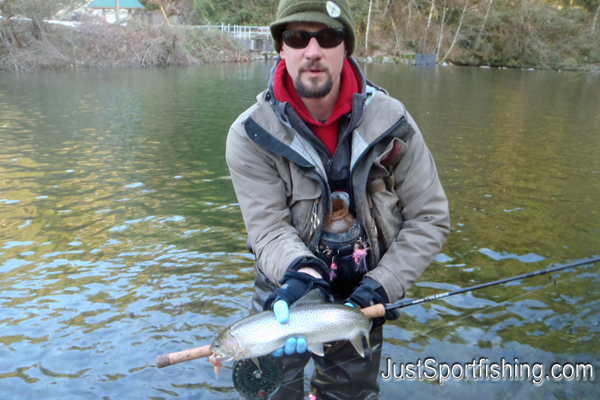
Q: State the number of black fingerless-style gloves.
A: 2